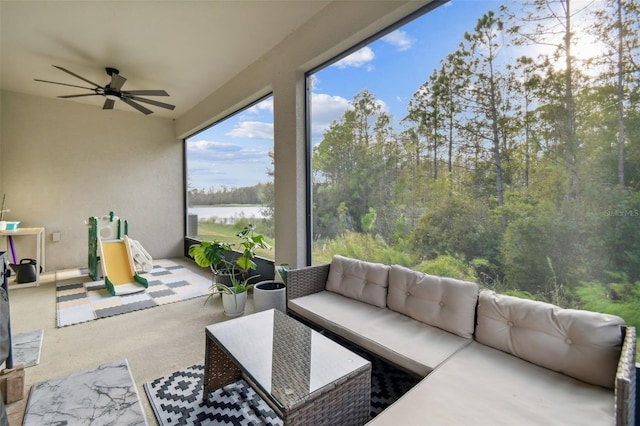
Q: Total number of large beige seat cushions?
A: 2